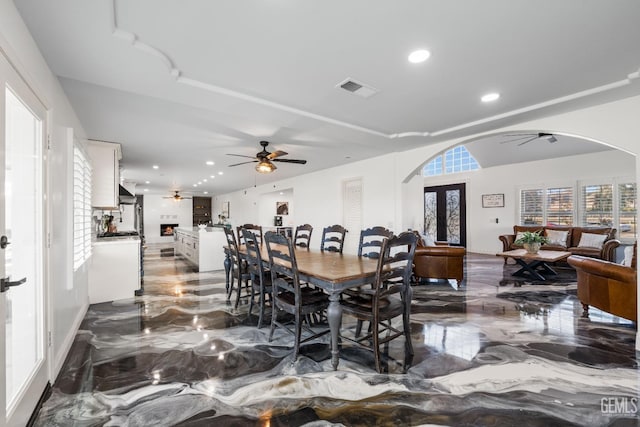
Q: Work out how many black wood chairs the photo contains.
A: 8